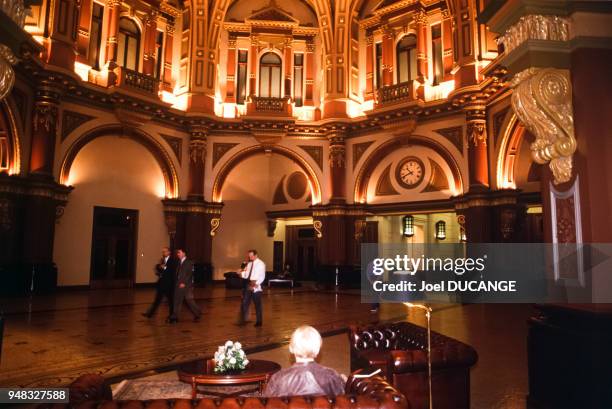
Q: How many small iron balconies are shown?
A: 3